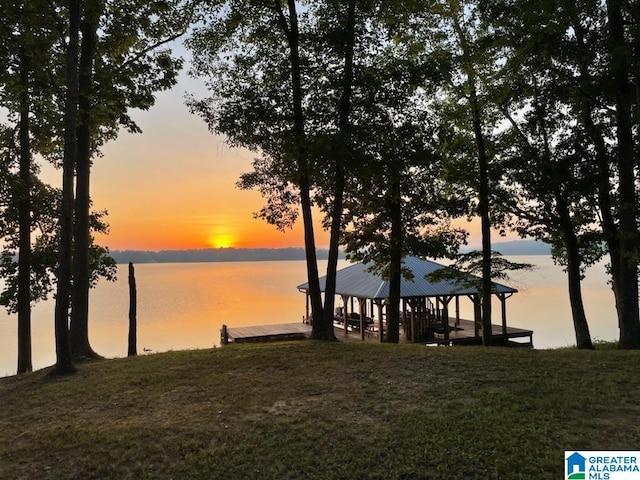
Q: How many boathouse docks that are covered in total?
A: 1